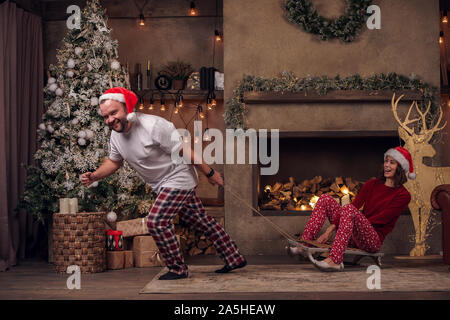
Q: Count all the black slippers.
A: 2